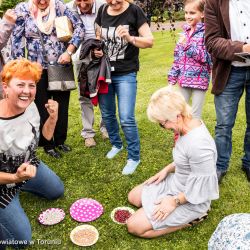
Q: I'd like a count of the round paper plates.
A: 4